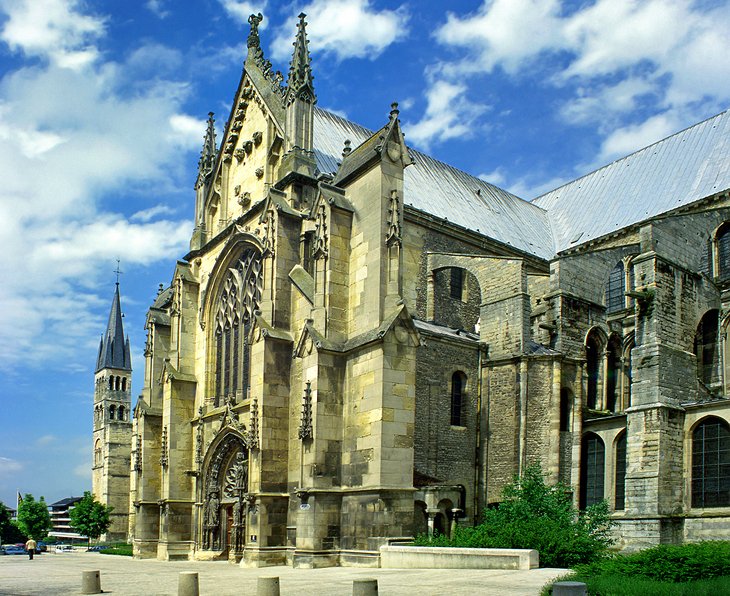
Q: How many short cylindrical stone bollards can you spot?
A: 5